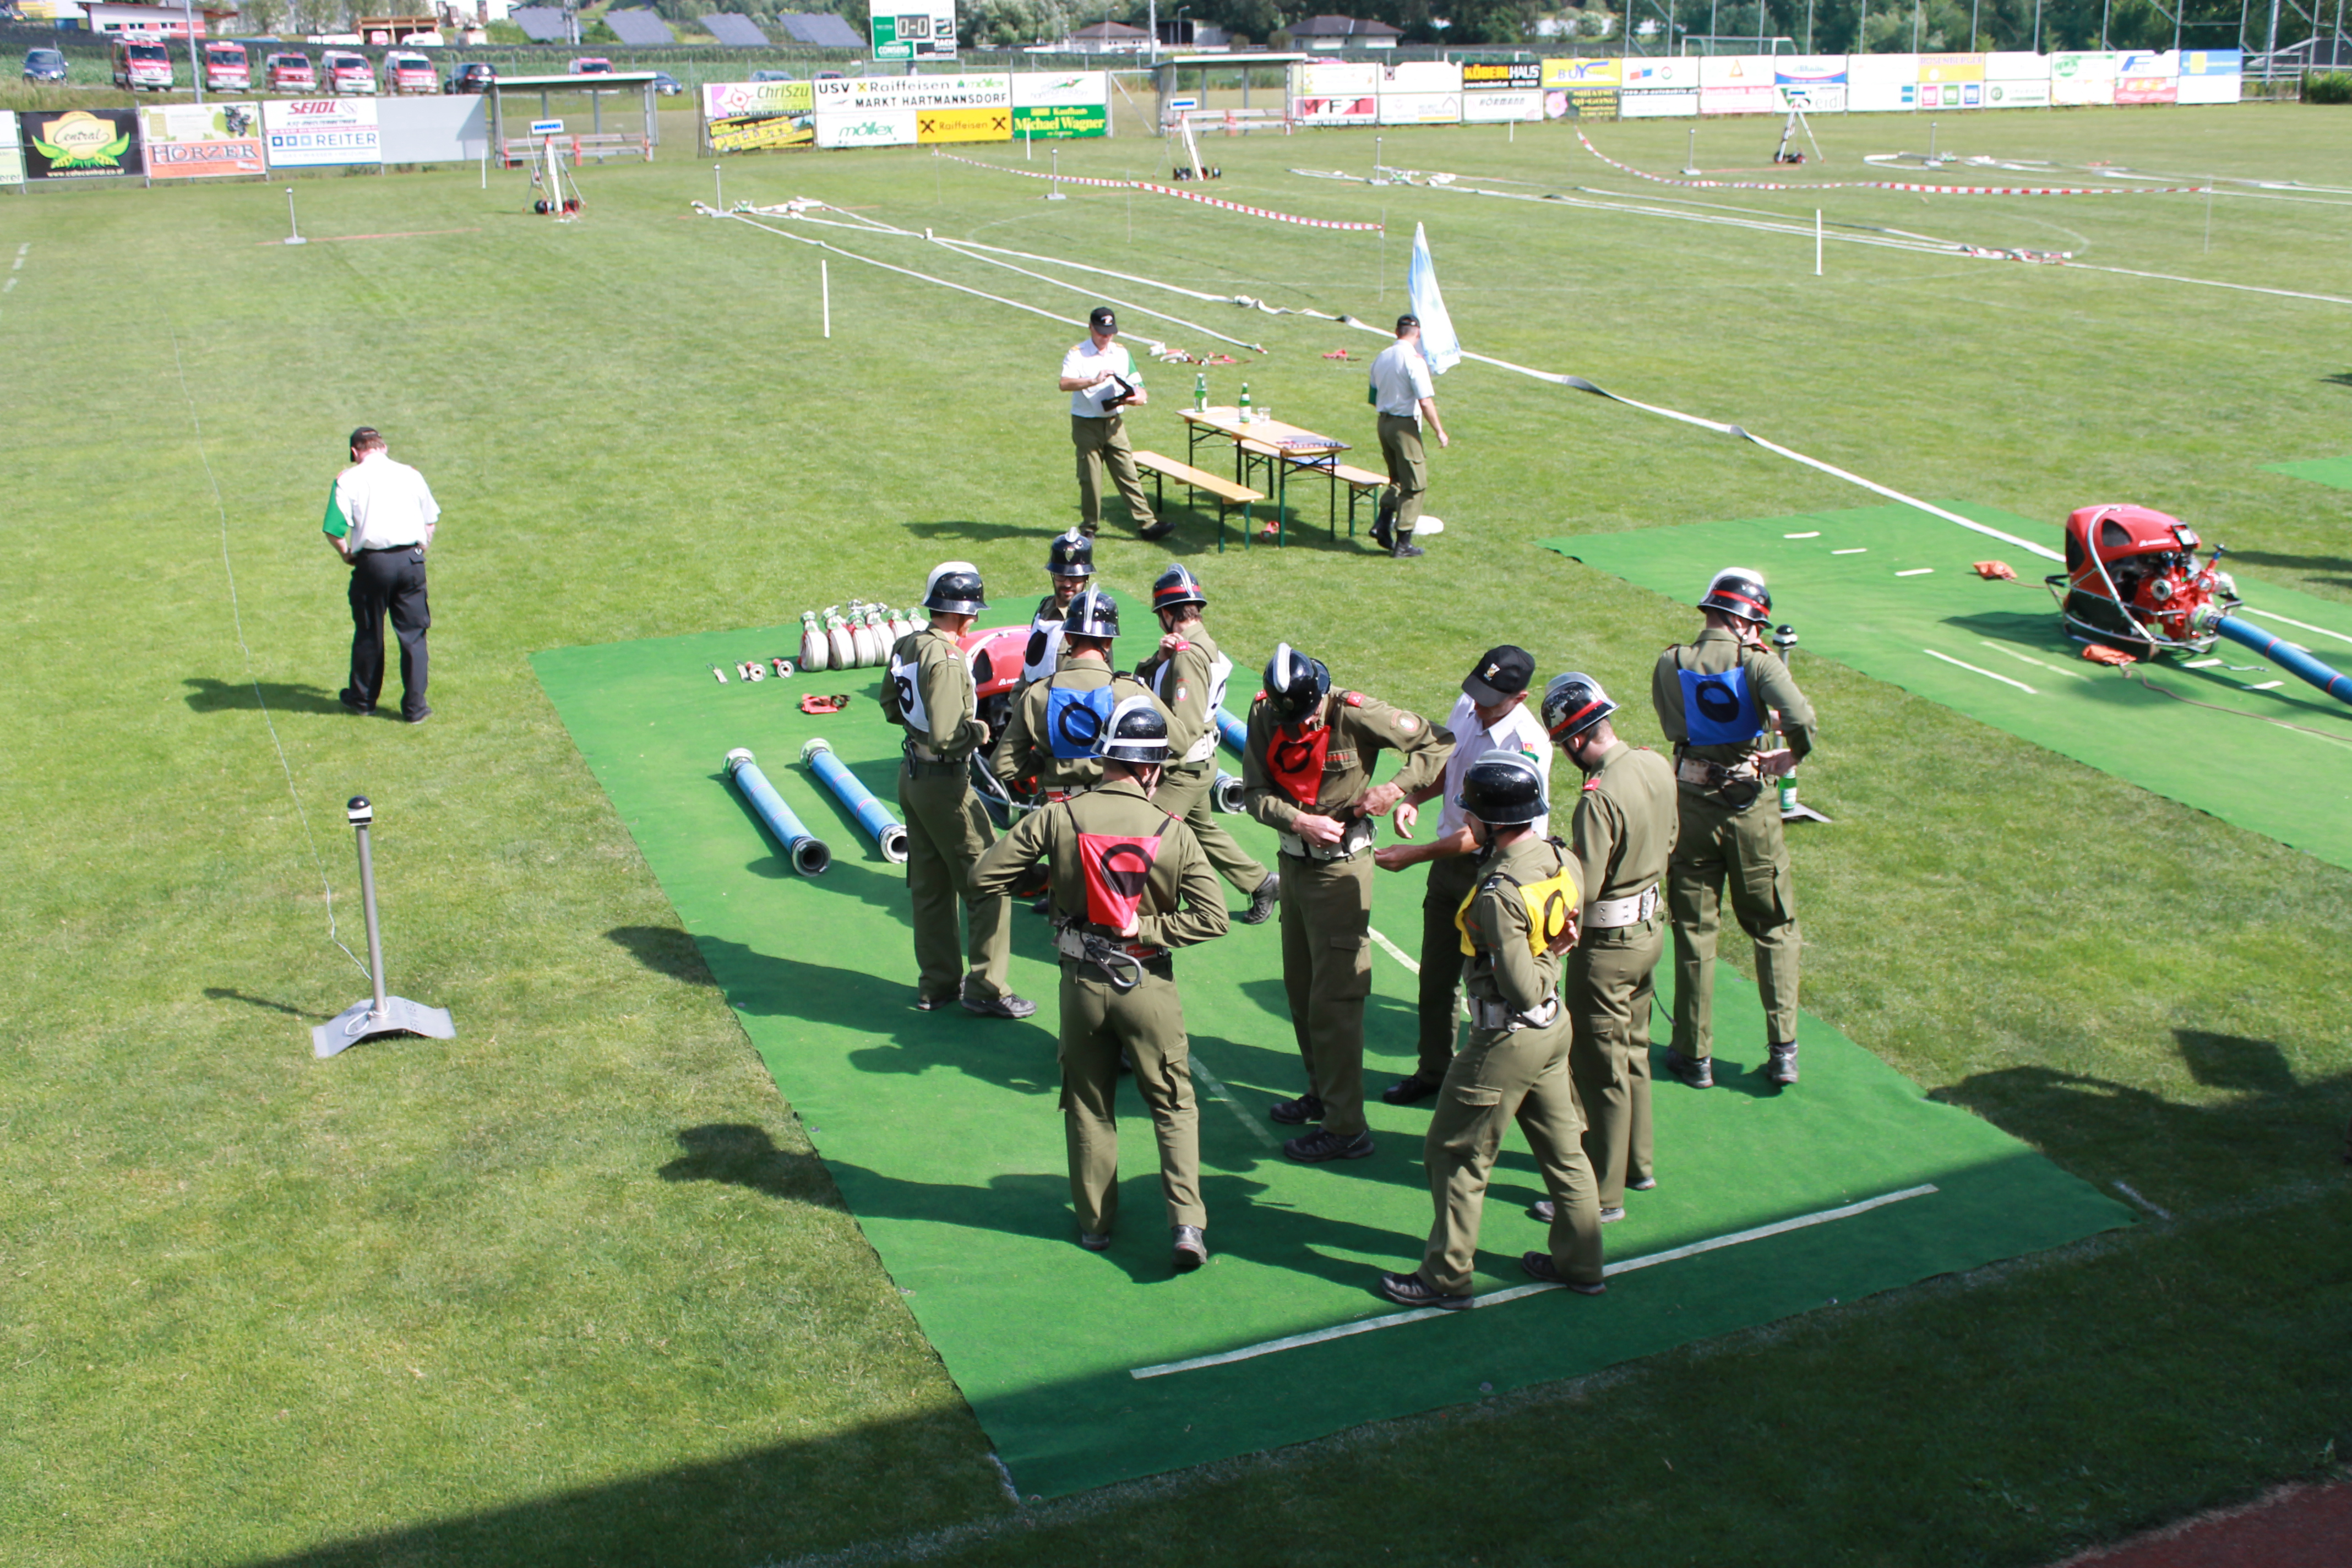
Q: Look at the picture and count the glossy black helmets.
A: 9